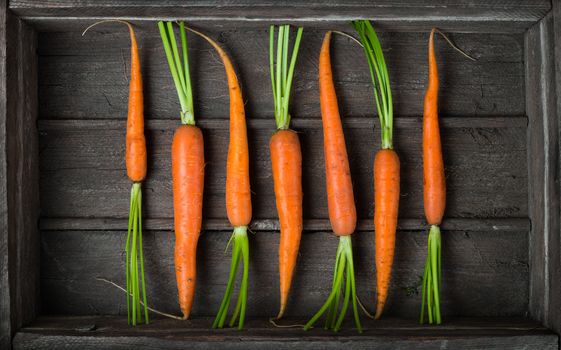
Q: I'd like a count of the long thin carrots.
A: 7